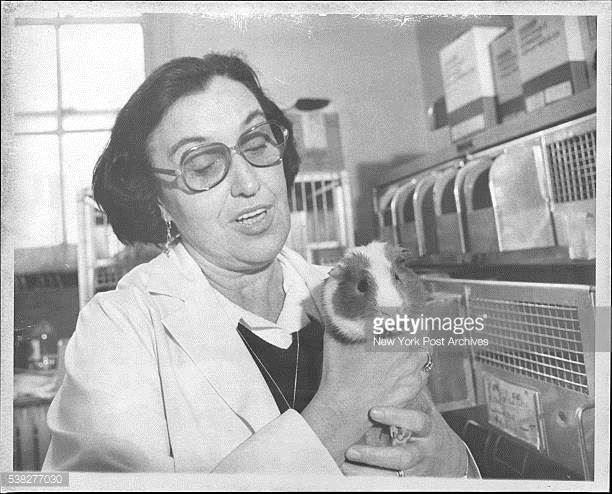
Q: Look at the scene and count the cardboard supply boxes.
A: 3